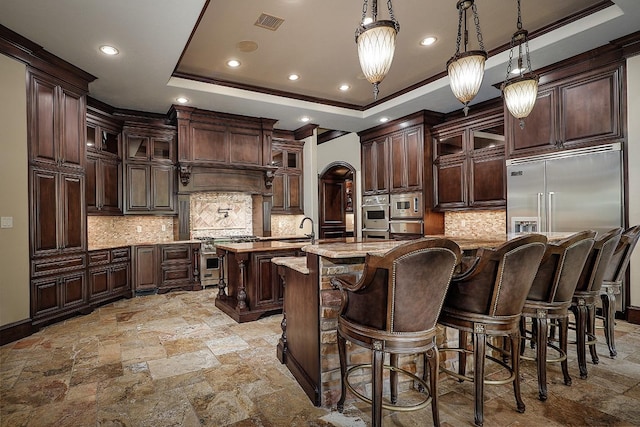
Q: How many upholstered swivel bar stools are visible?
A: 5